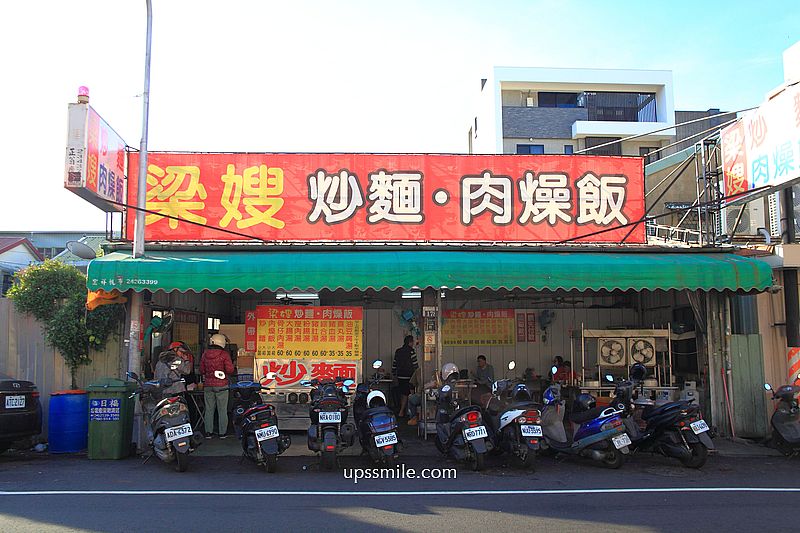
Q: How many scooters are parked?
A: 9